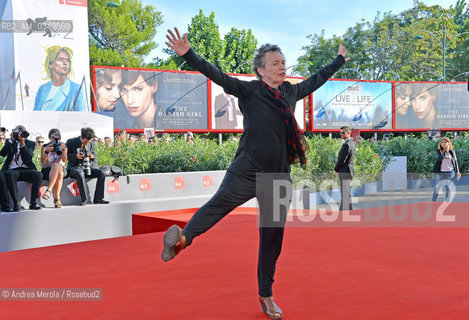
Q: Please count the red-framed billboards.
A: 4